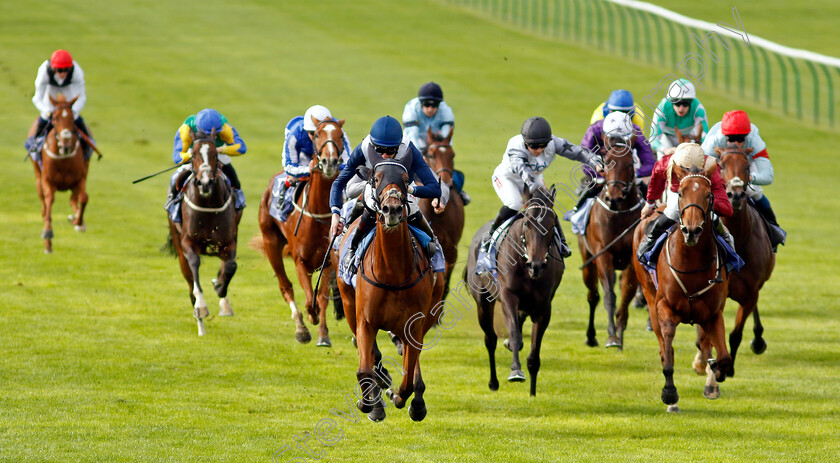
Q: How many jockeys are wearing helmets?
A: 11